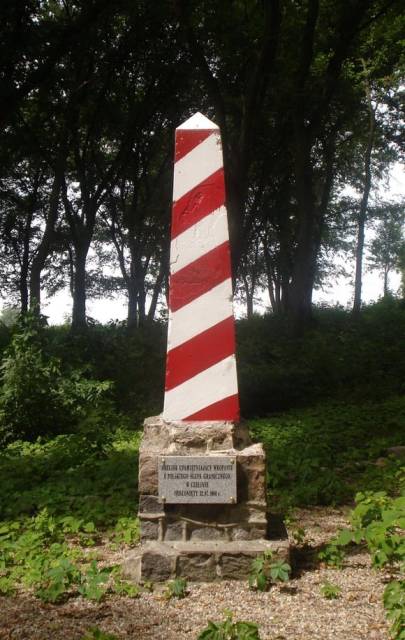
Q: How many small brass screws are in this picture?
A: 4